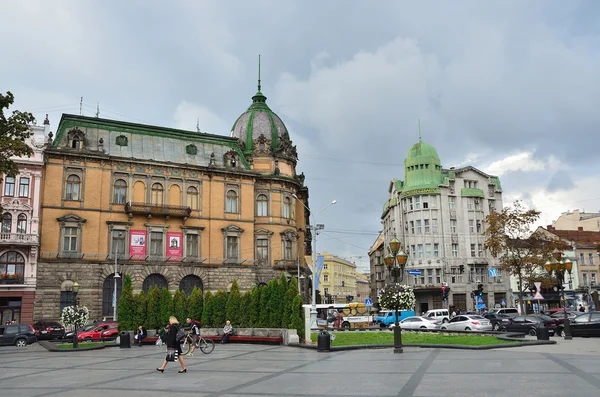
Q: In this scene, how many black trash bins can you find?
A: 3